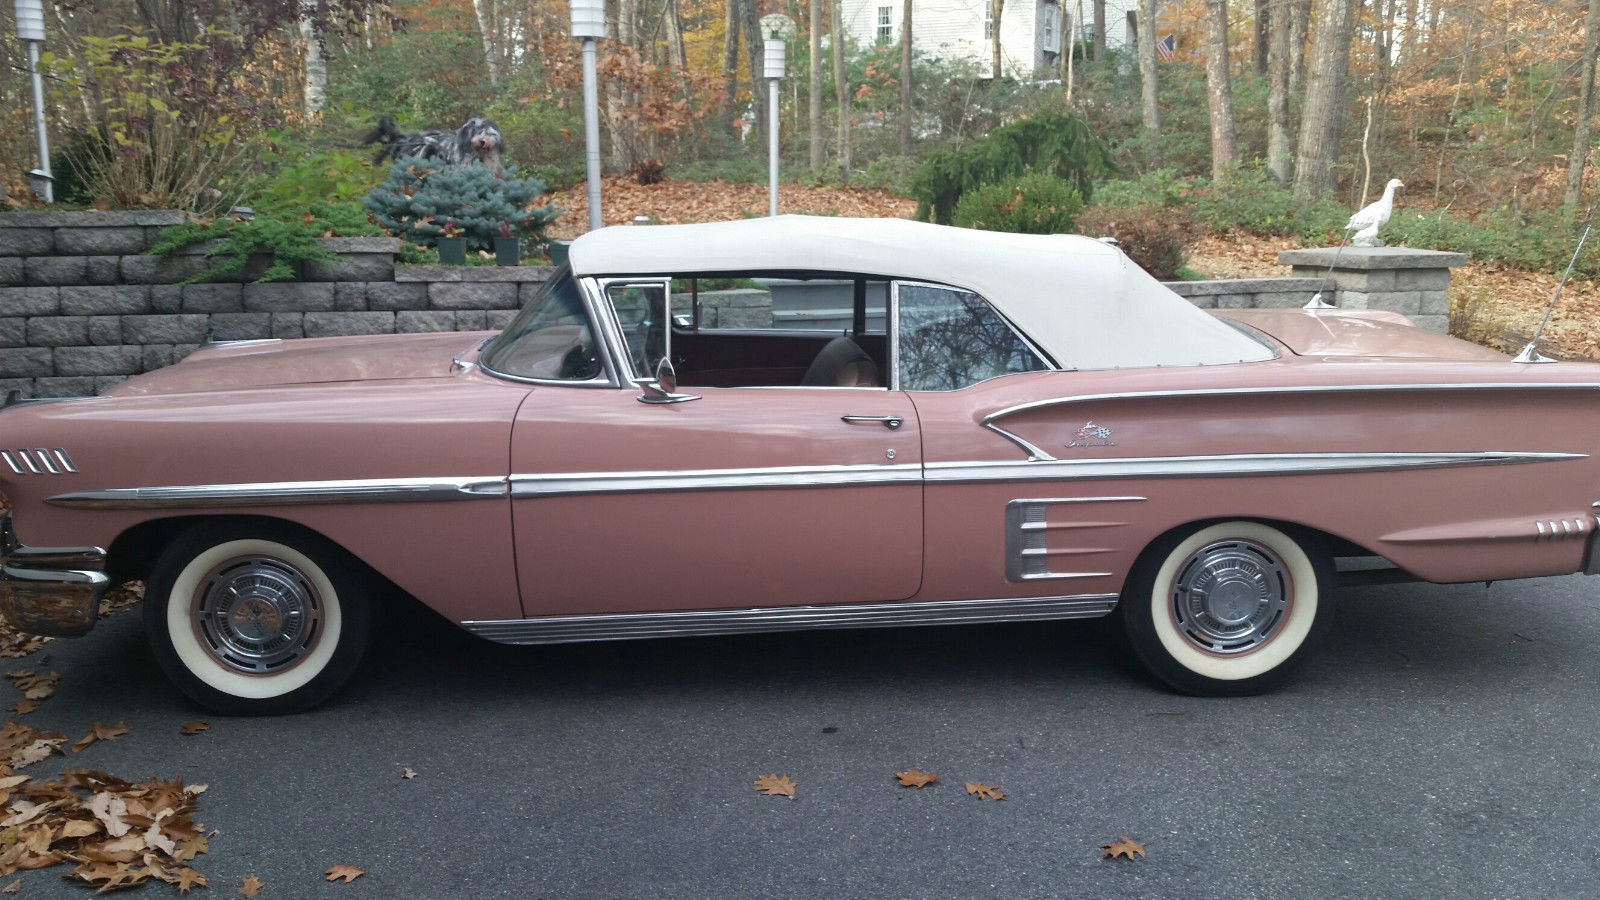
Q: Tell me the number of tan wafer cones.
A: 0